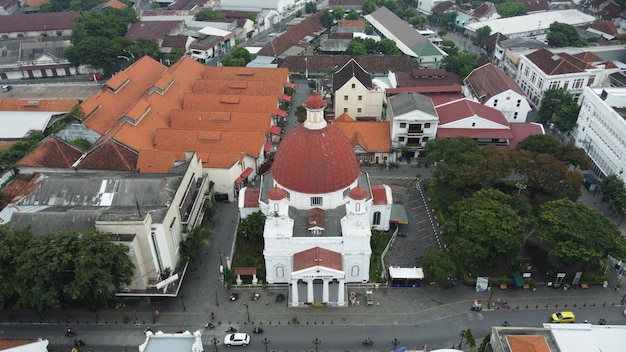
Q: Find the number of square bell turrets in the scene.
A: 2